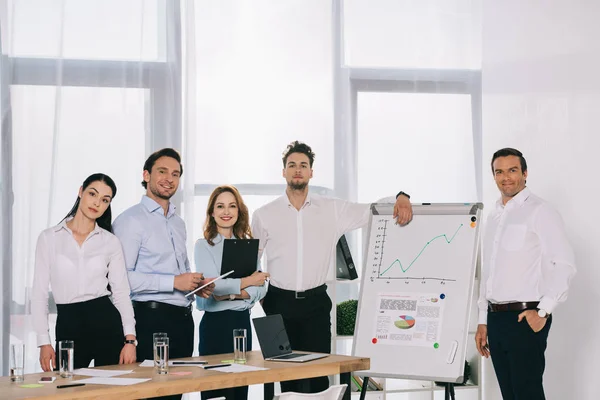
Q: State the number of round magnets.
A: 5